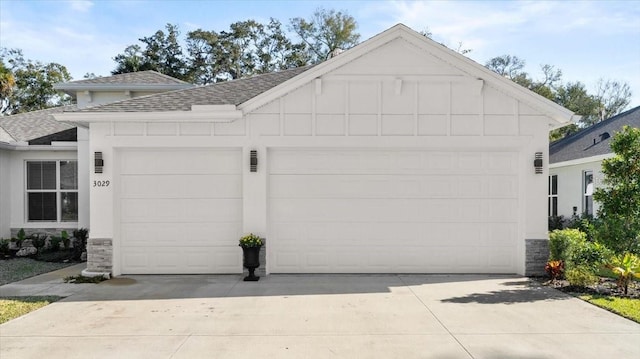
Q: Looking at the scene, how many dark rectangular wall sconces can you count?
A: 3